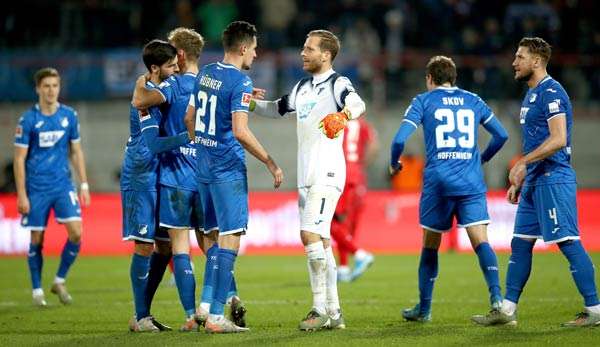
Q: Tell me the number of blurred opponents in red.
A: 1